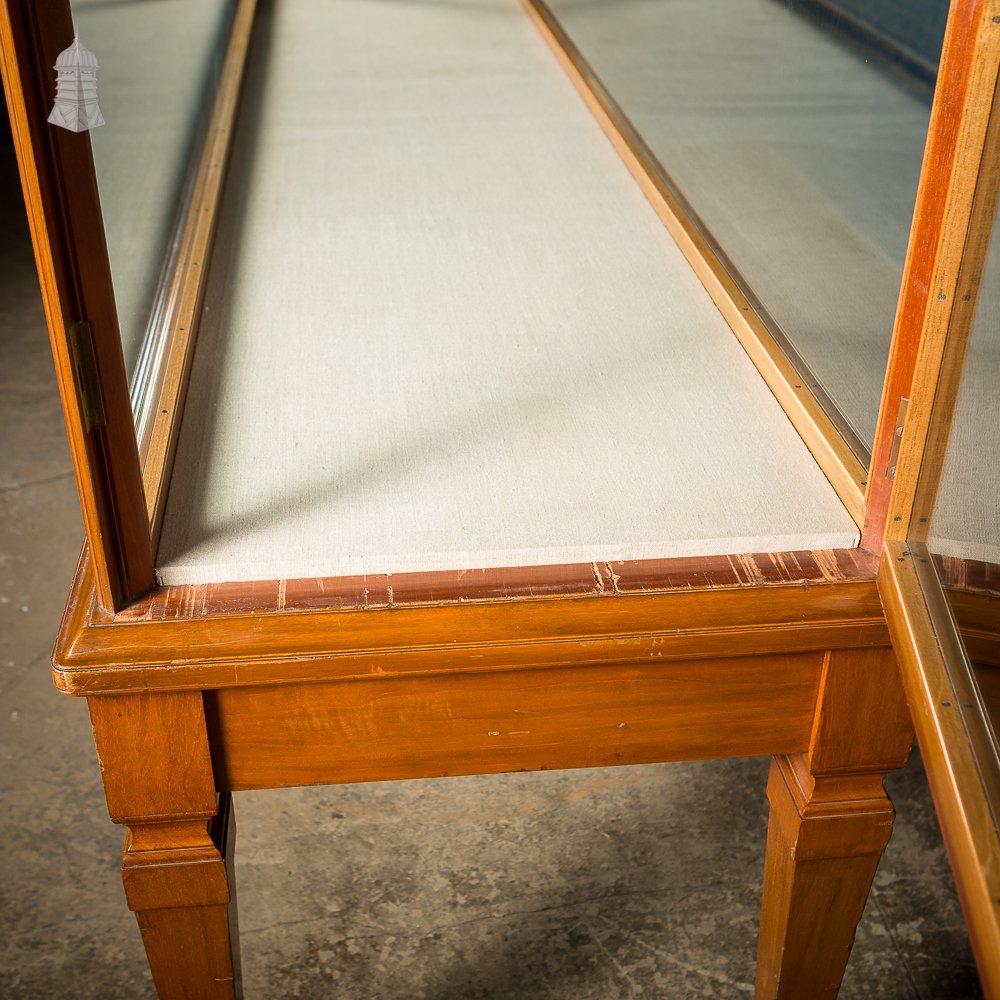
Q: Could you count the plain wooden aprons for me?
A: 1